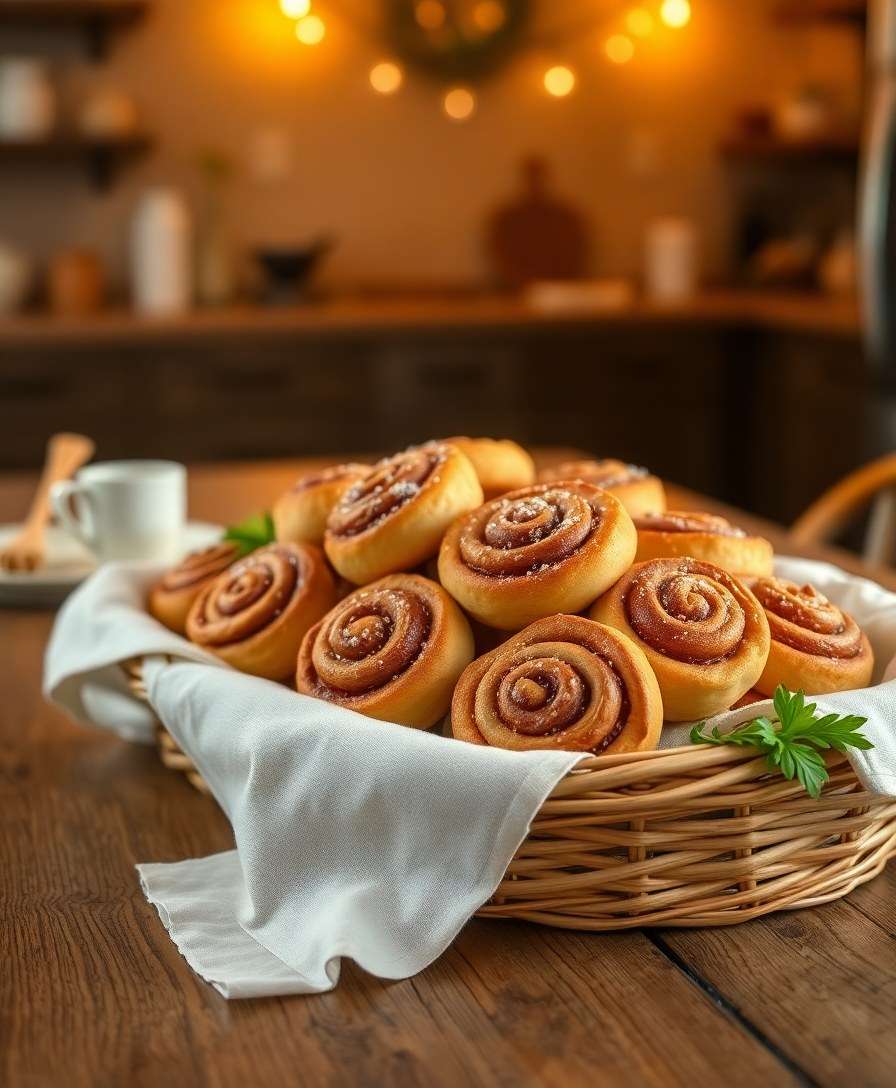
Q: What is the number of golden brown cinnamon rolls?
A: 12